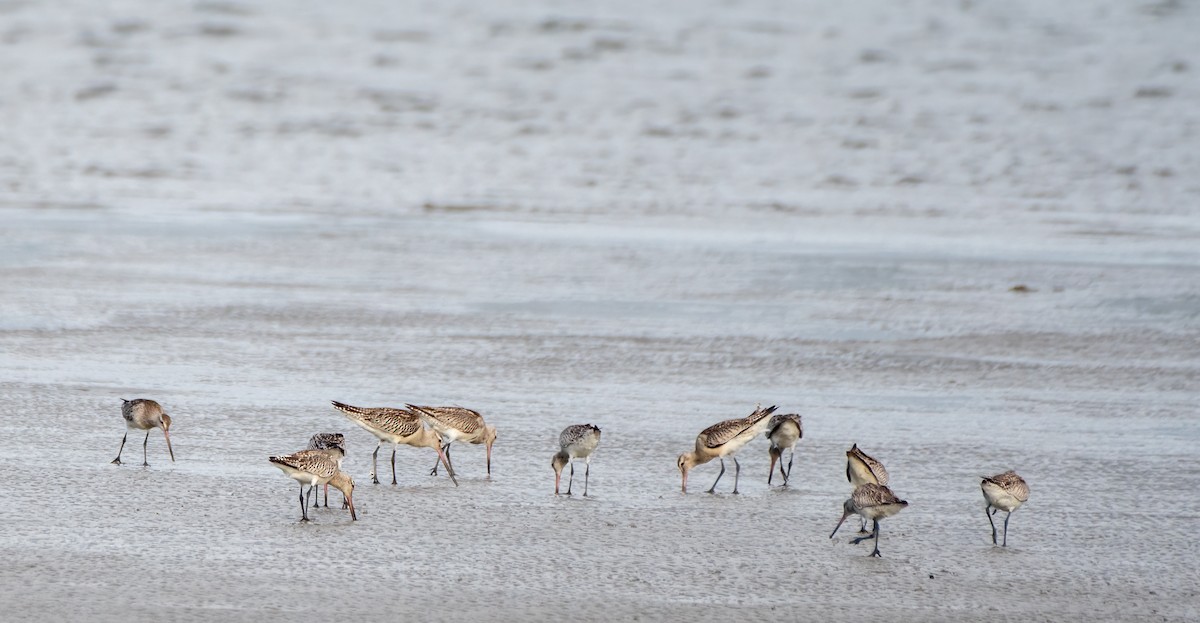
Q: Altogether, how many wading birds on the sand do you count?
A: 11